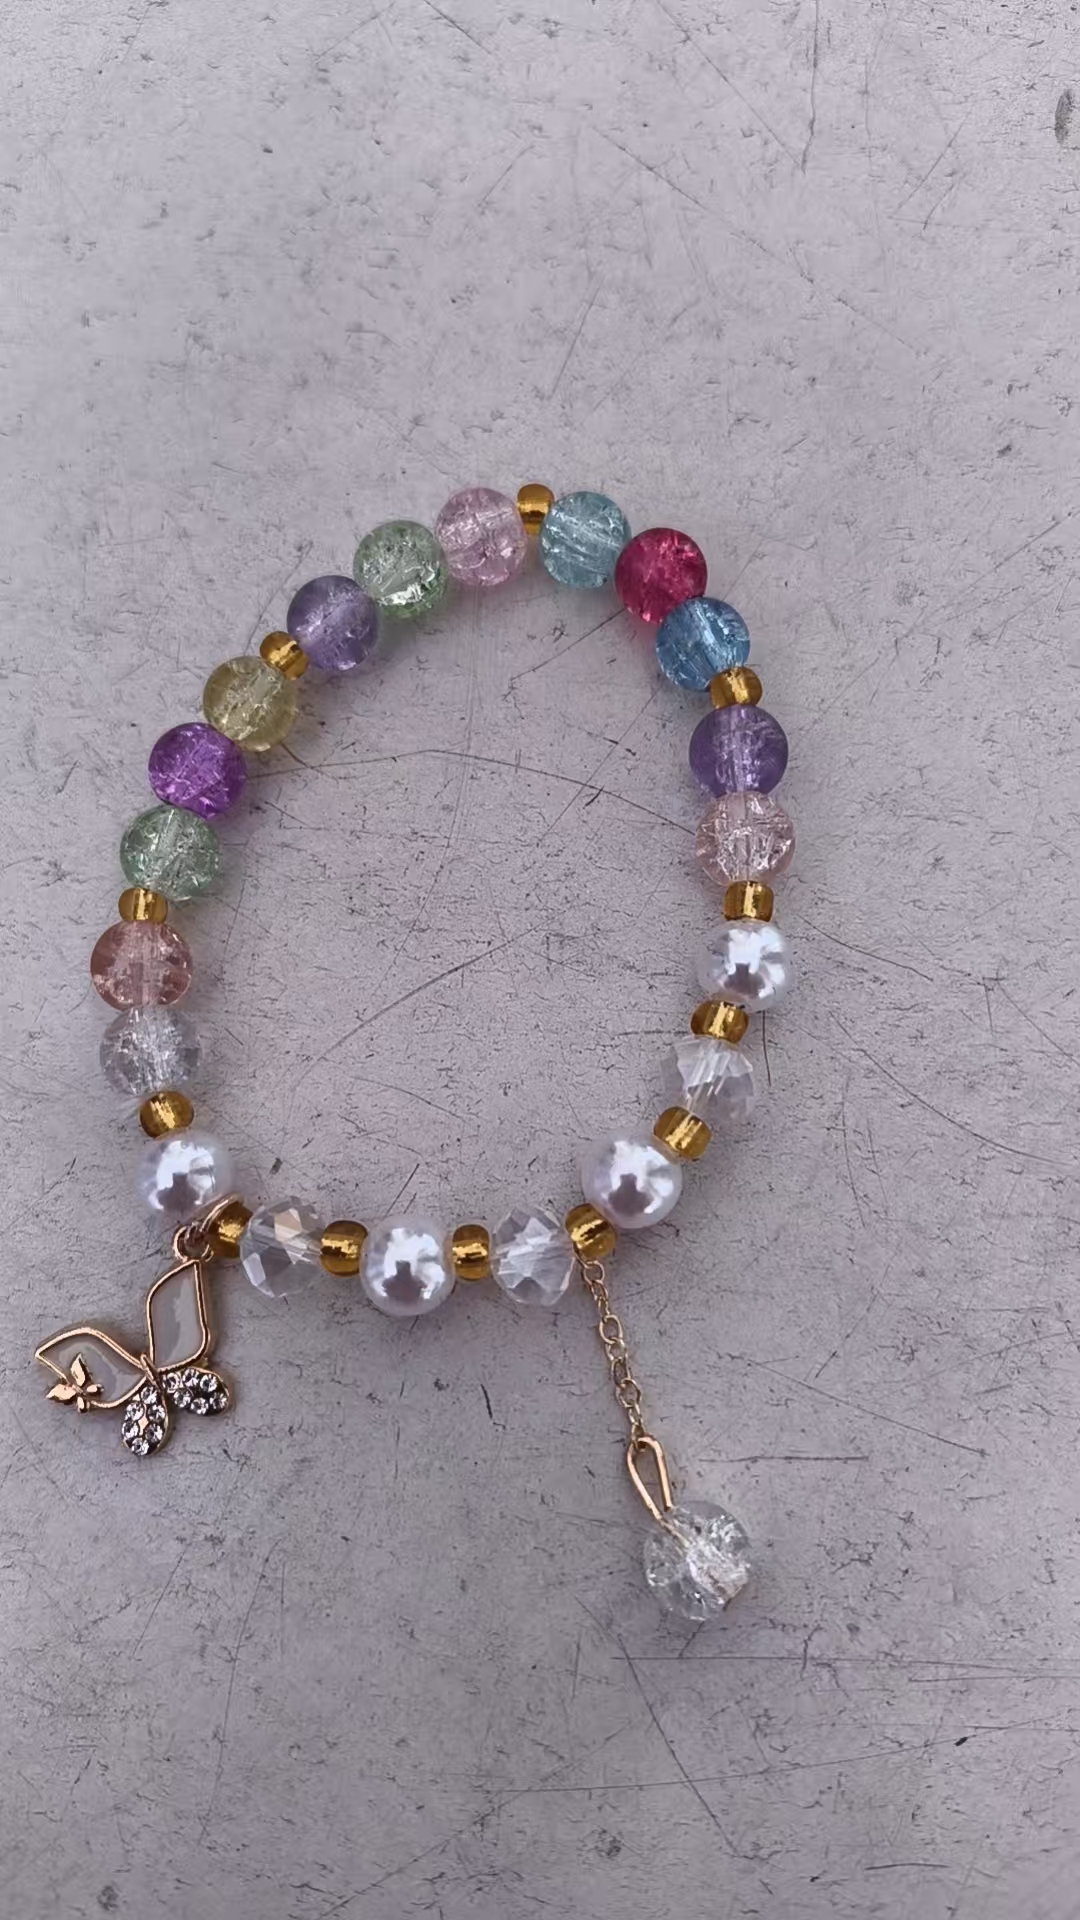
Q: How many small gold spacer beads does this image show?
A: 12